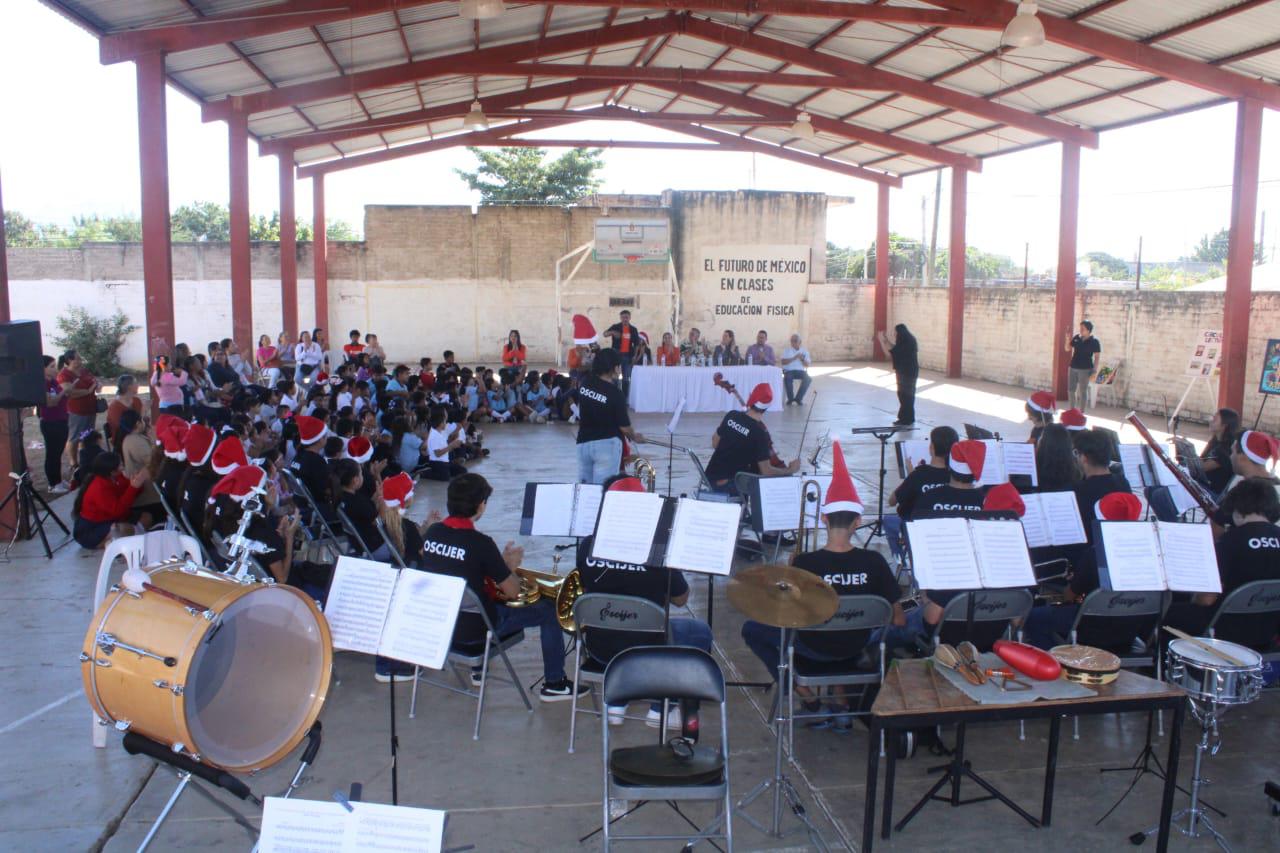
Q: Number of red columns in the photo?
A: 9